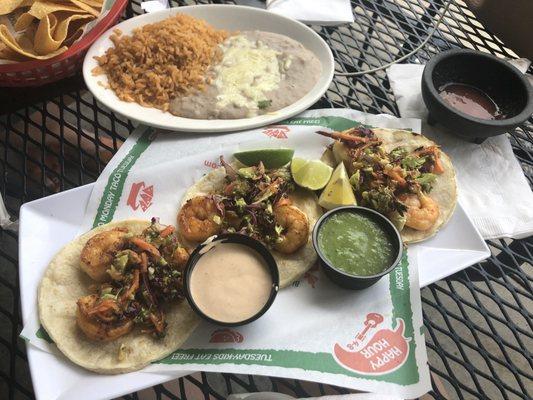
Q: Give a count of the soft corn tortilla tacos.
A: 3